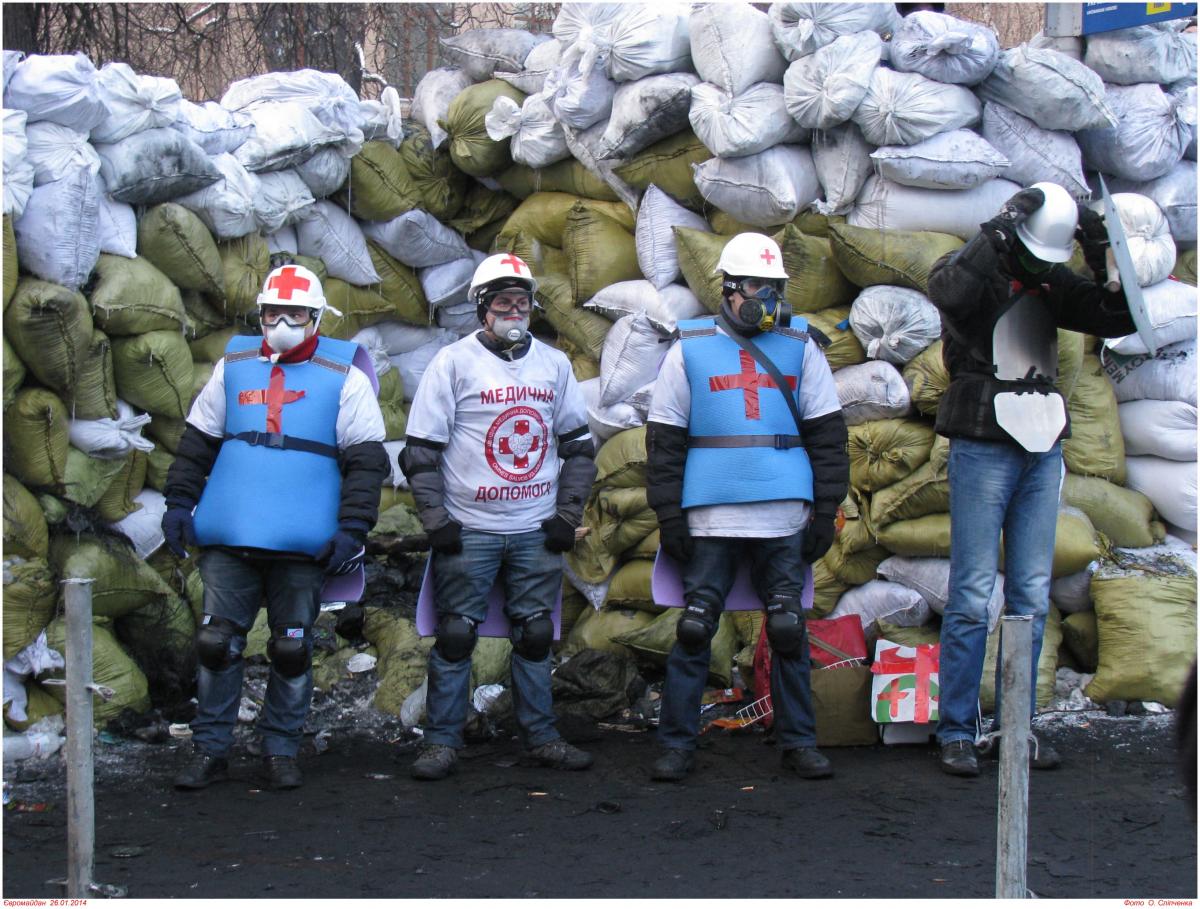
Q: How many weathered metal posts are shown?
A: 2